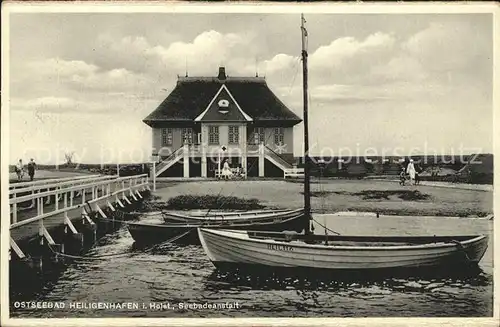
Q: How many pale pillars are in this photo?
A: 4